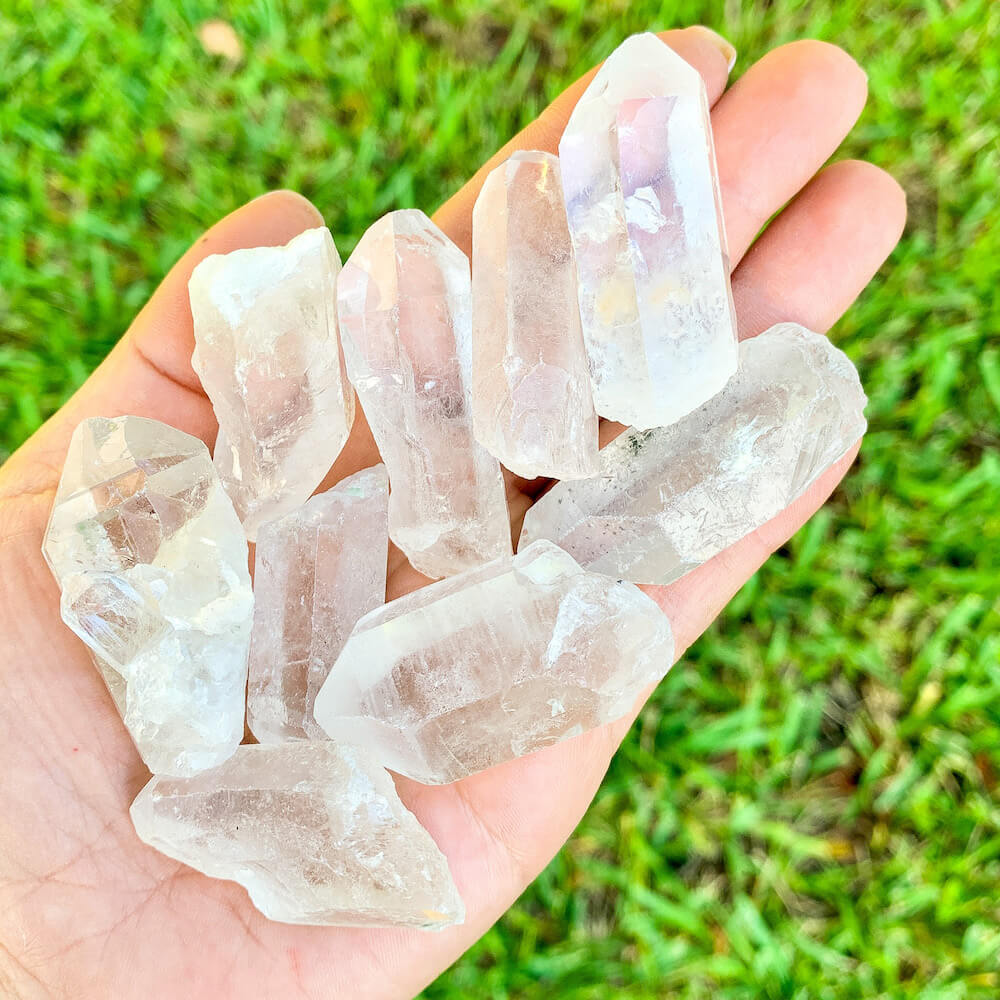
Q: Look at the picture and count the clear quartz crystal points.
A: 9